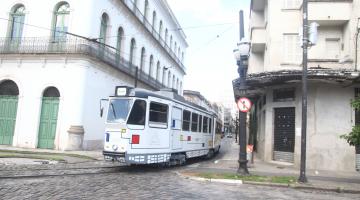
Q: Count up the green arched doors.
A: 2